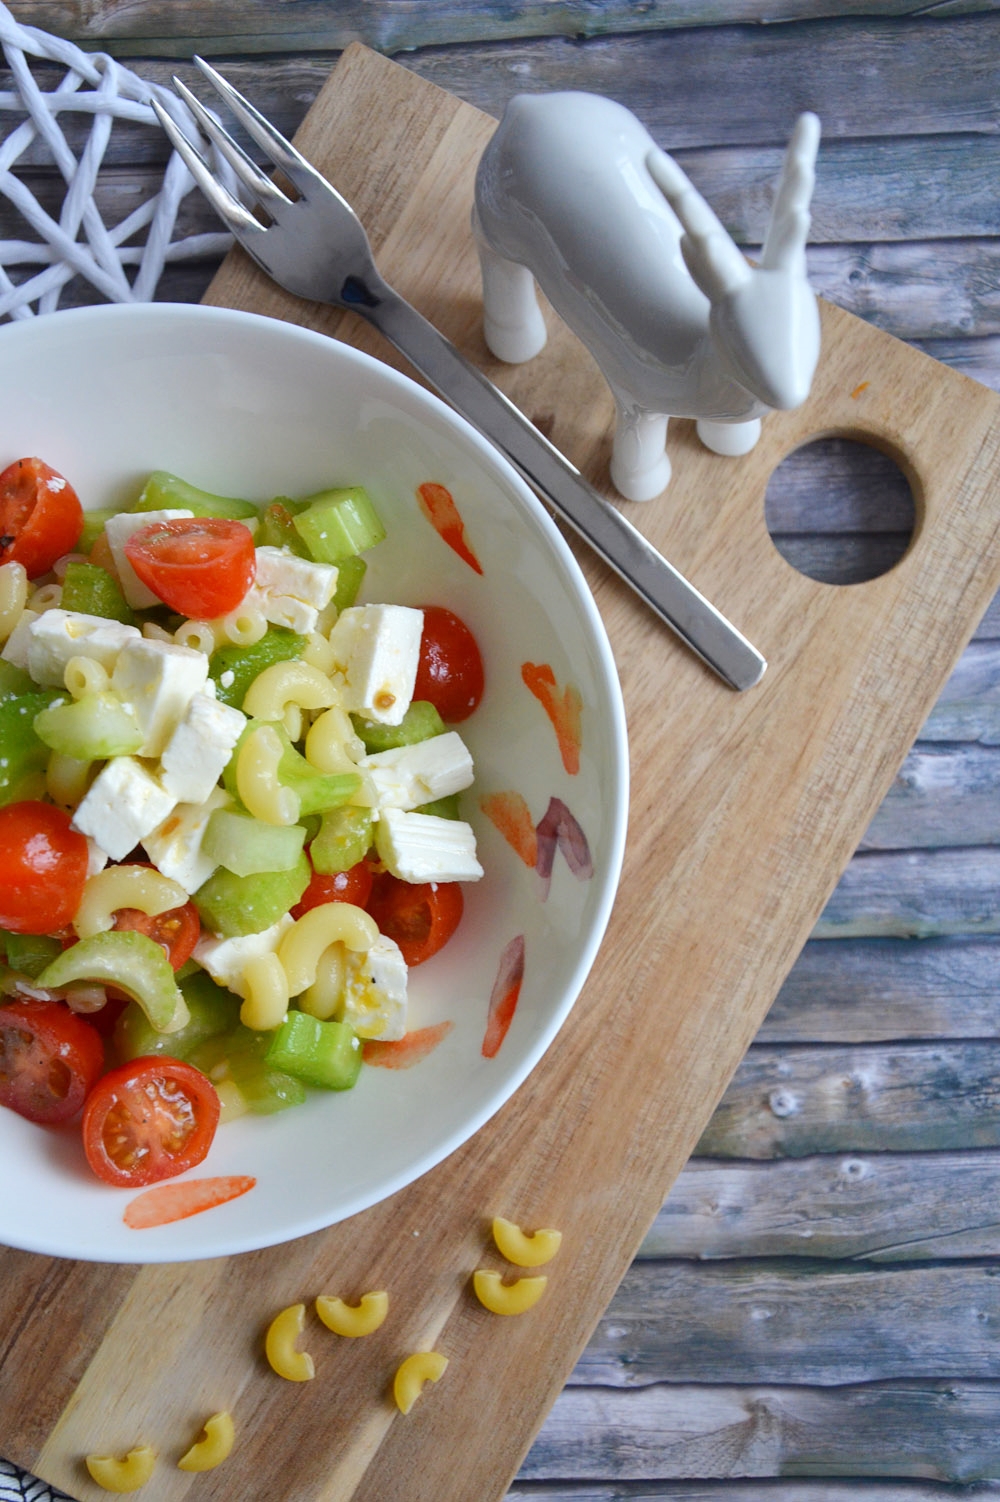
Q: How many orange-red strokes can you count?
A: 6